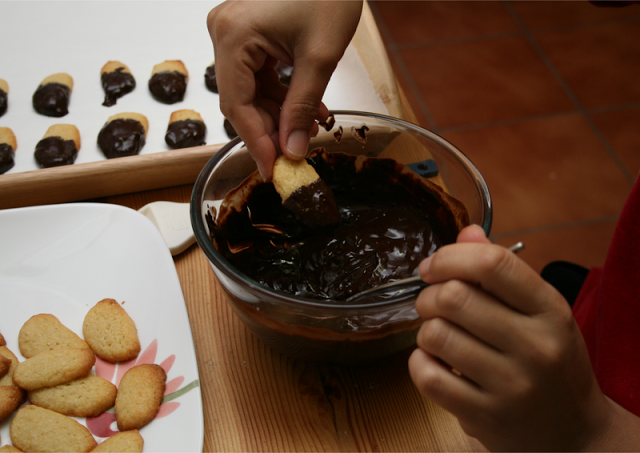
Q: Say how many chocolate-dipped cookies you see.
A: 12